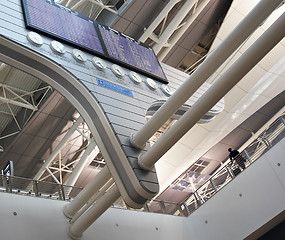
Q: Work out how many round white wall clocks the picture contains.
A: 8